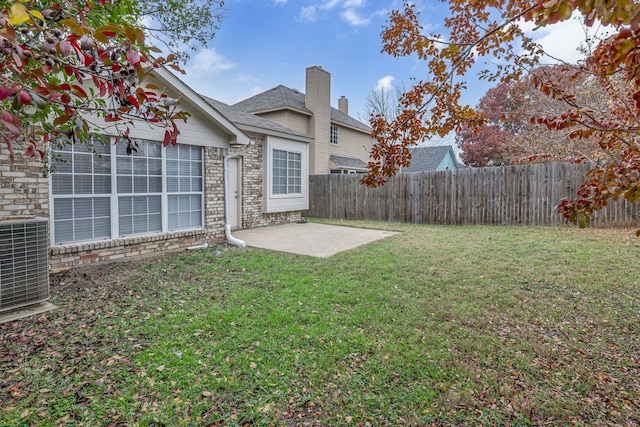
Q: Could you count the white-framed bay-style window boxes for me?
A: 1